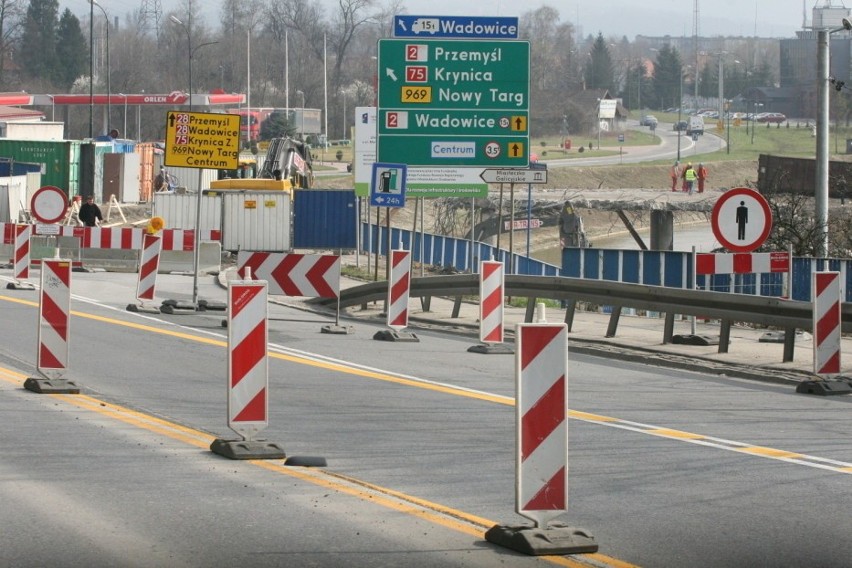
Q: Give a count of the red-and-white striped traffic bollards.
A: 8